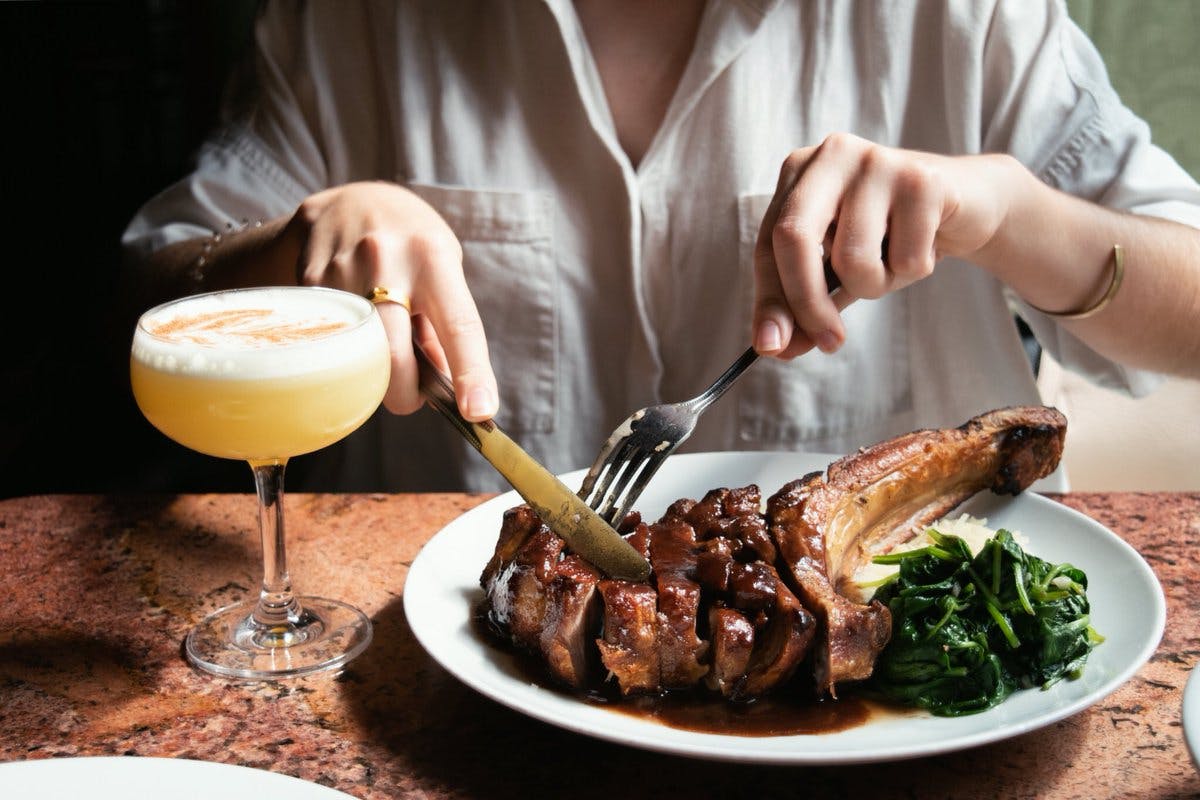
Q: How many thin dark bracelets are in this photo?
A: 1